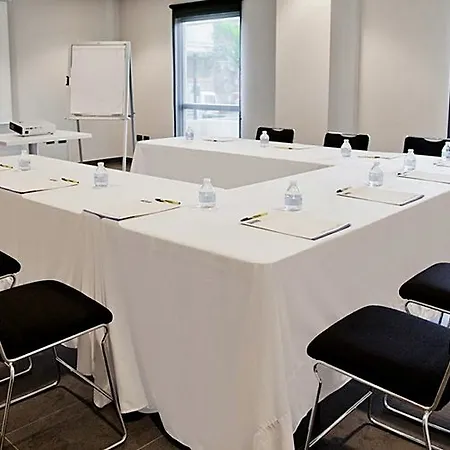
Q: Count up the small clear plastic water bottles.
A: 10